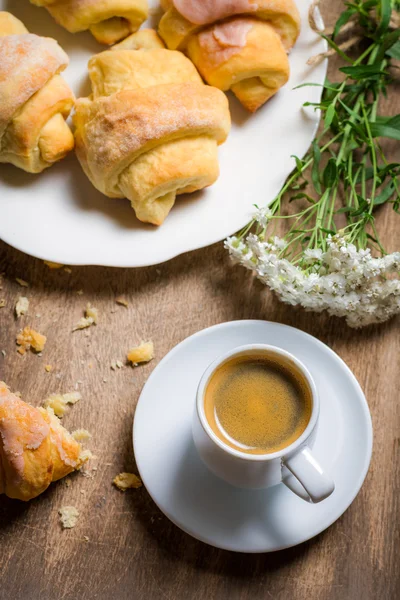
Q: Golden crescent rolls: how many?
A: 5